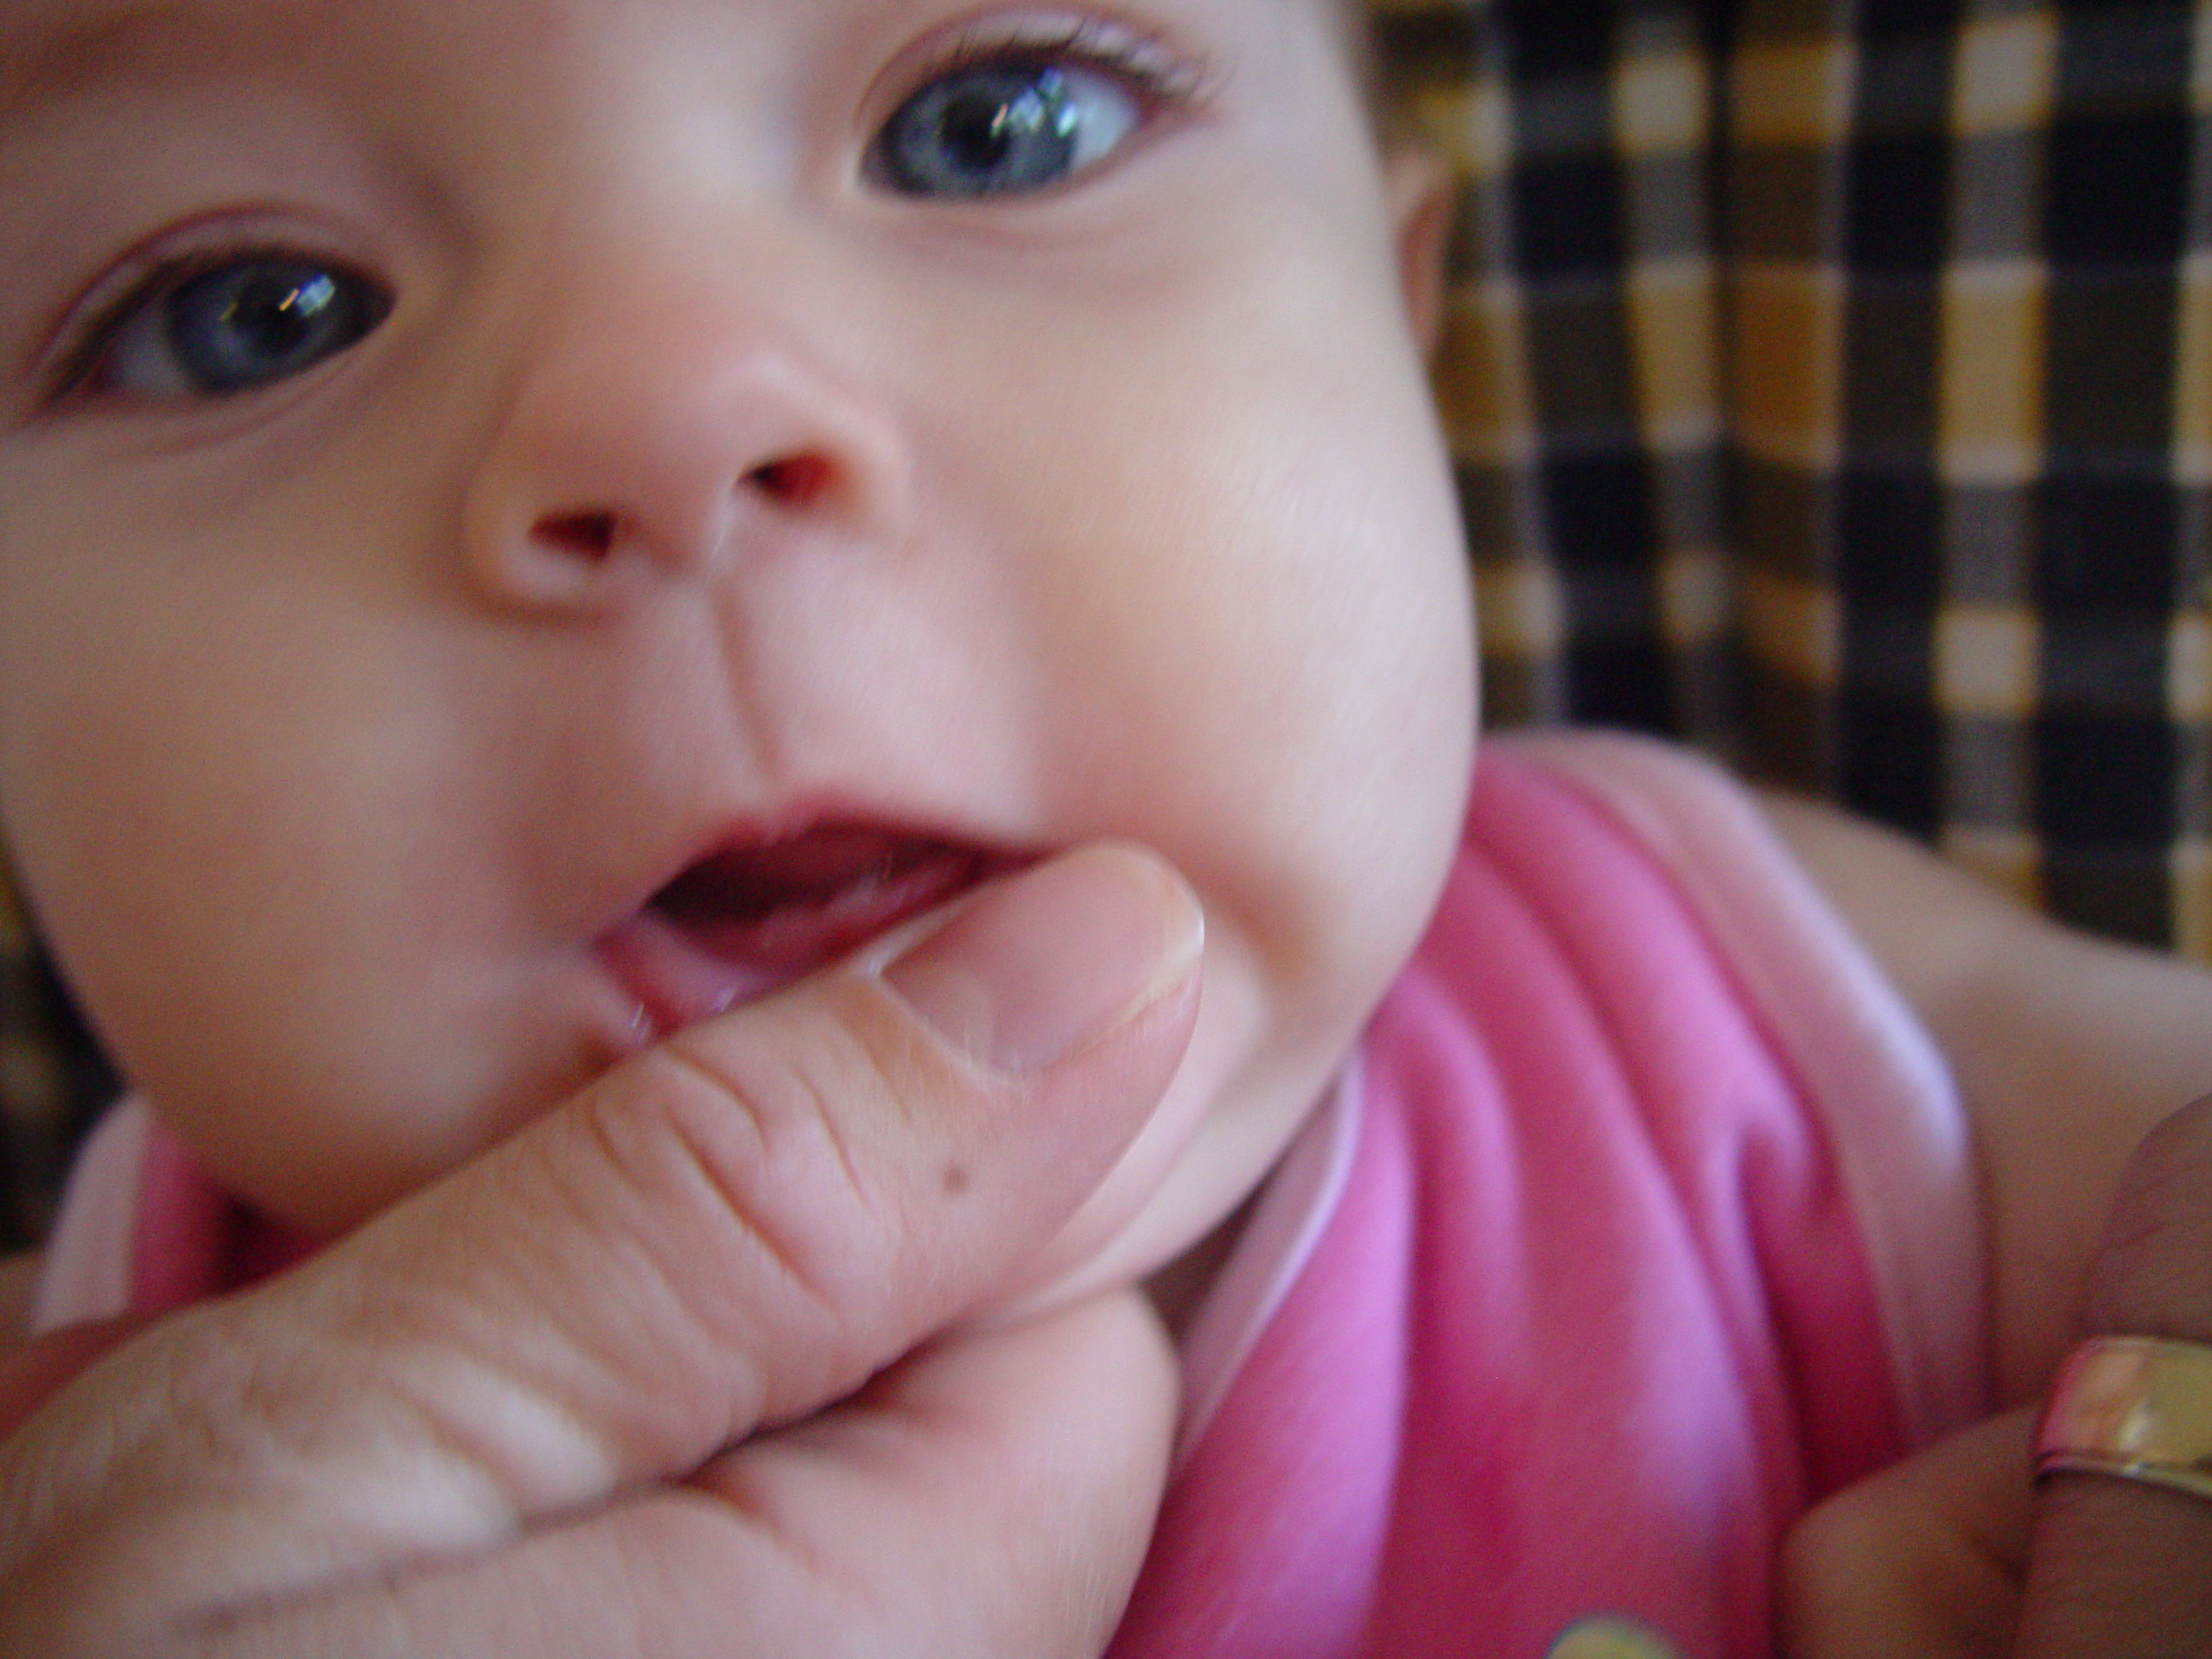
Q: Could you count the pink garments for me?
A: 1